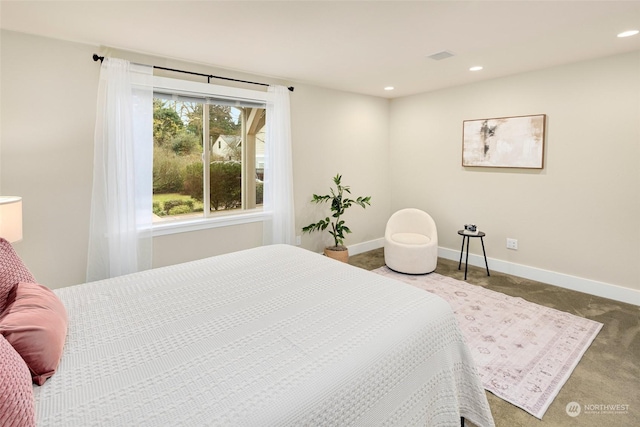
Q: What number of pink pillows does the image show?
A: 3